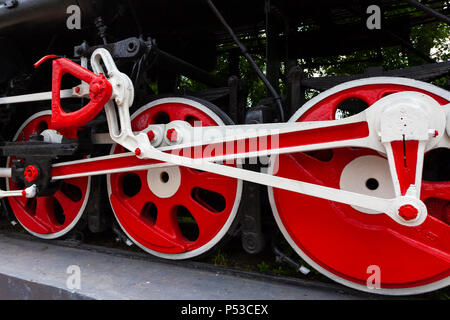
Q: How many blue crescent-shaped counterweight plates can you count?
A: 0